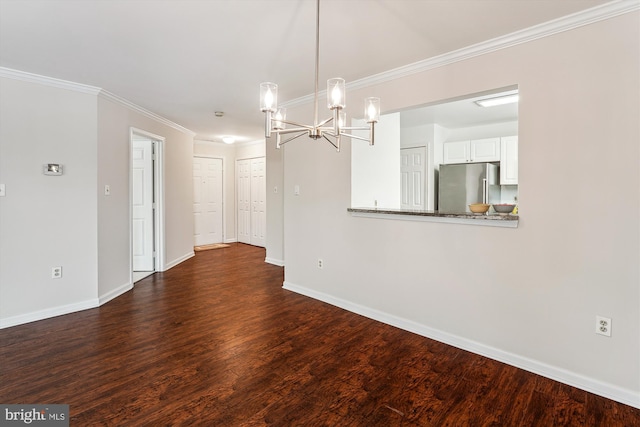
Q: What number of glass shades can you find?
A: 5